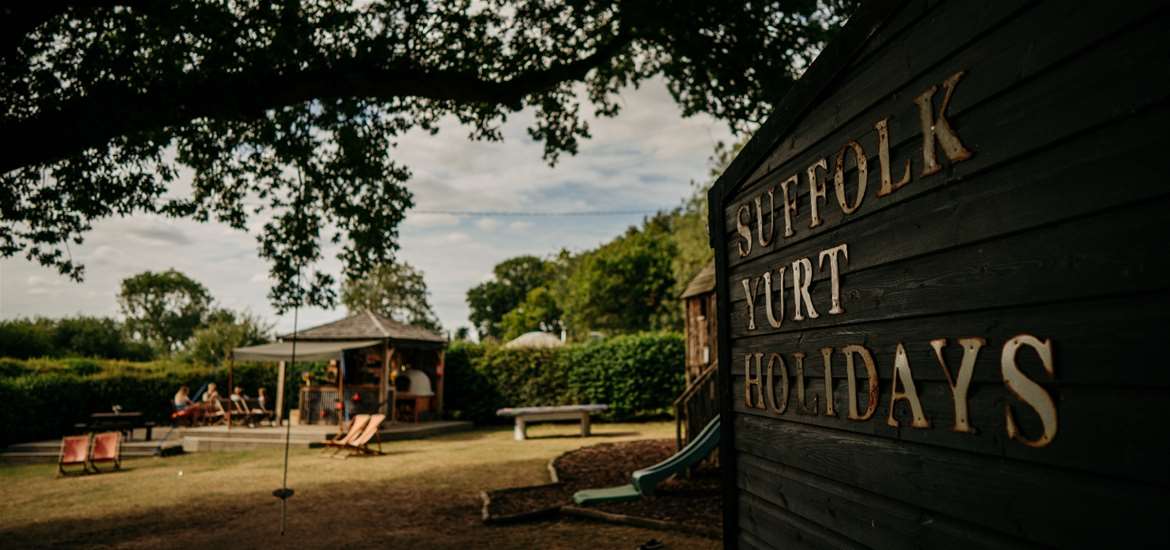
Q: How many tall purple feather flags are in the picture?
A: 0